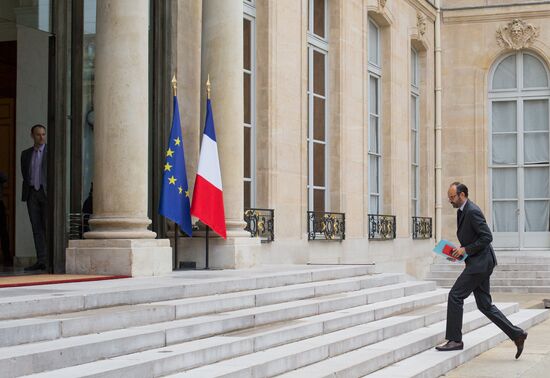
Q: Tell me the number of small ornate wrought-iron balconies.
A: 4